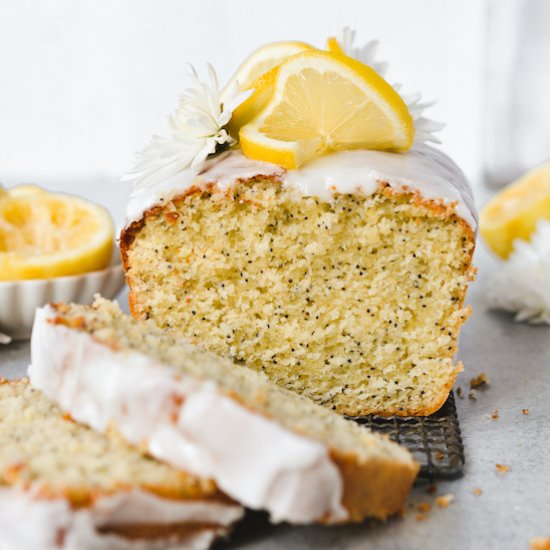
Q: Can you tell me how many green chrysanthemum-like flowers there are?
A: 0